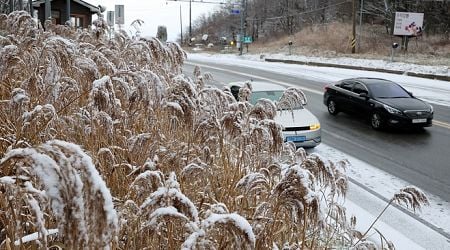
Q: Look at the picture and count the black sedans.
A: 1